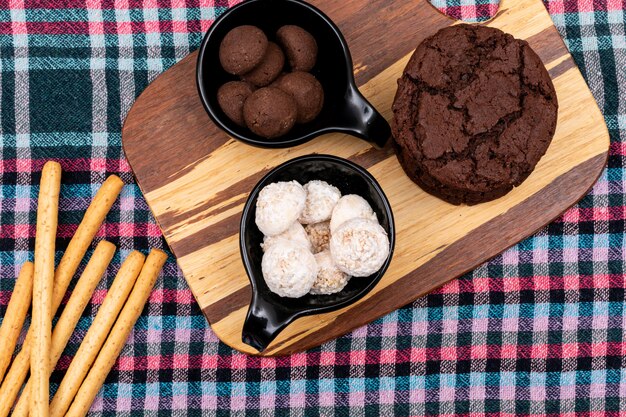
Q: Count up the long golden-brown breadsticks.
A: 6